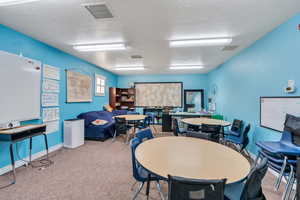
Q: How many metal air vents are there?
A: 3